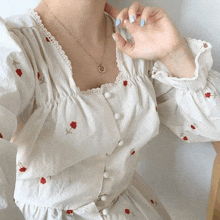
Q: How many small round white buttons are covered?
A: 6